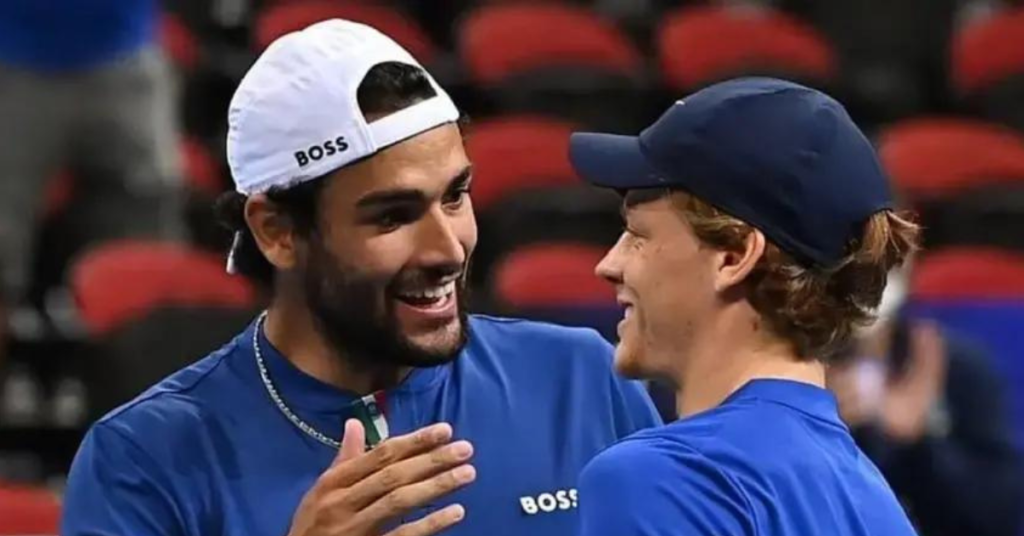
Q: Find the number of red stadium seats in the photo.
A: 12